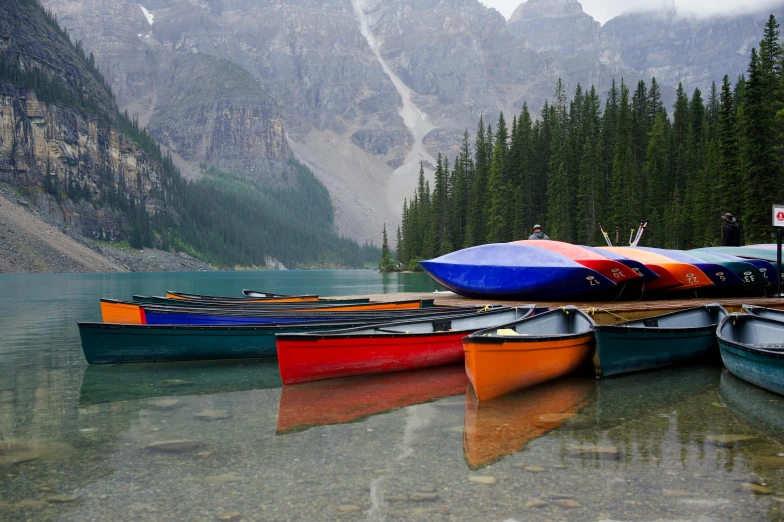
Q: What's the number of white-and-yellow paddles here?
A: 2